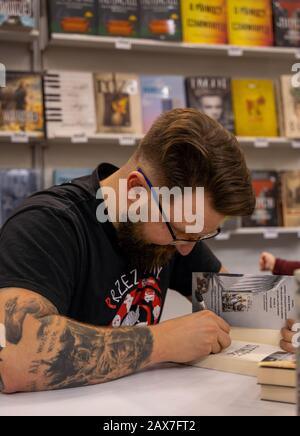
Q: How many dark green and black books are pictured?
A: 3